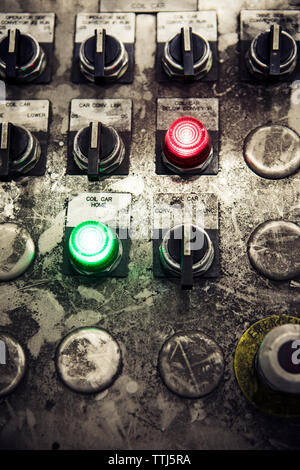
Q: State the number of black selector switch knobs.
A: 7